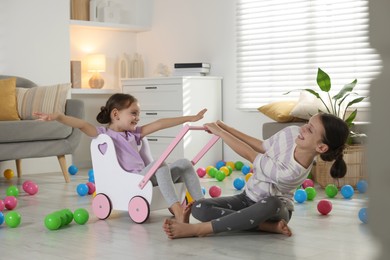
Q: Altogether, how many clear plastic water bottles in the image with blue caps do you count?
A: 0